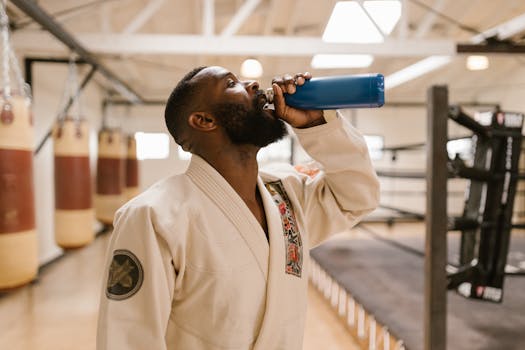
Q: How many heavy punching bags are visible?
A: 4